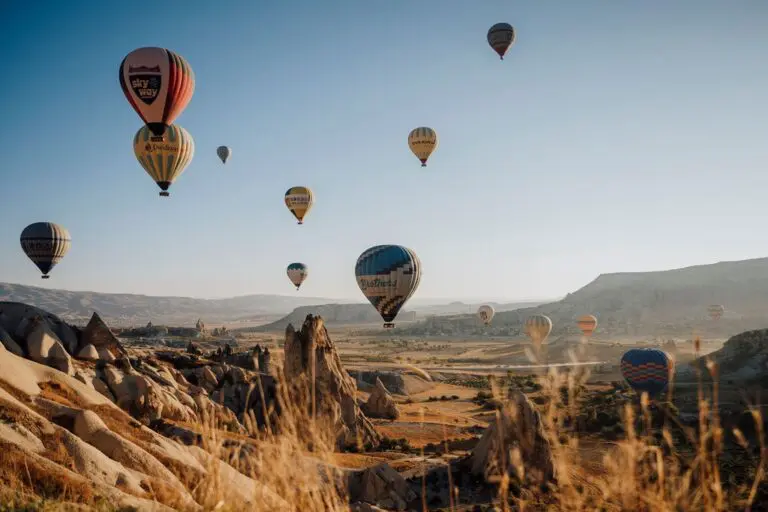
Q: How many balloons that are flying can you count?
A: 14